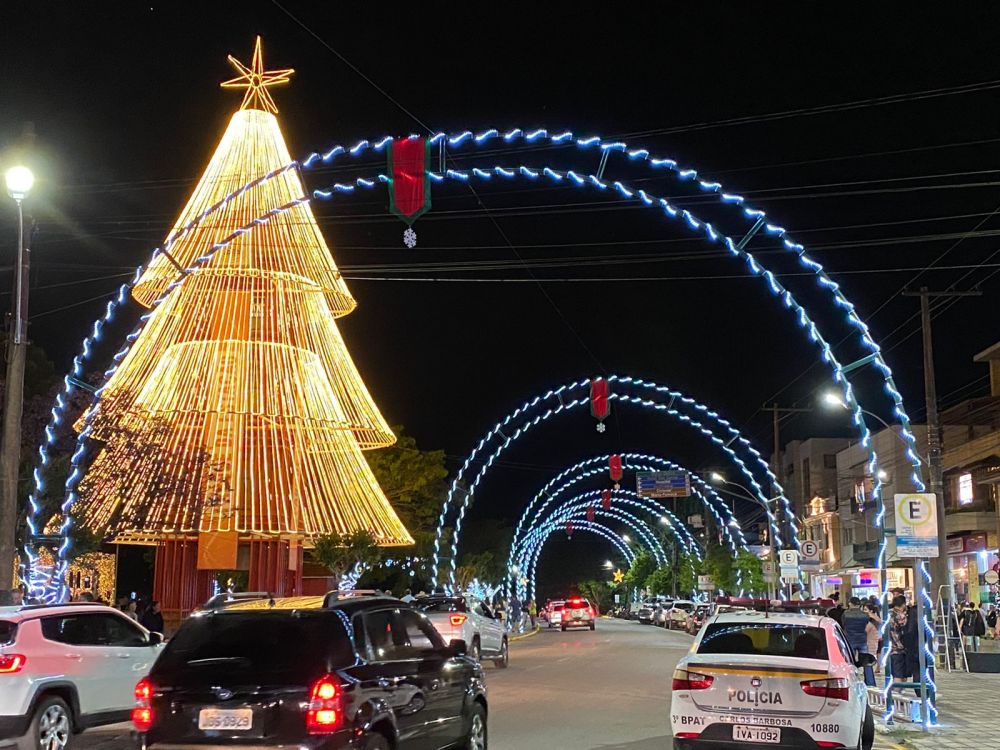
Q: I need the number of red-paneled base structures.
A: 2